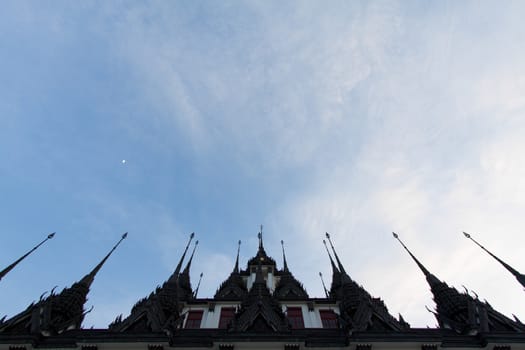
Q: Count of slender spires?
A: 13